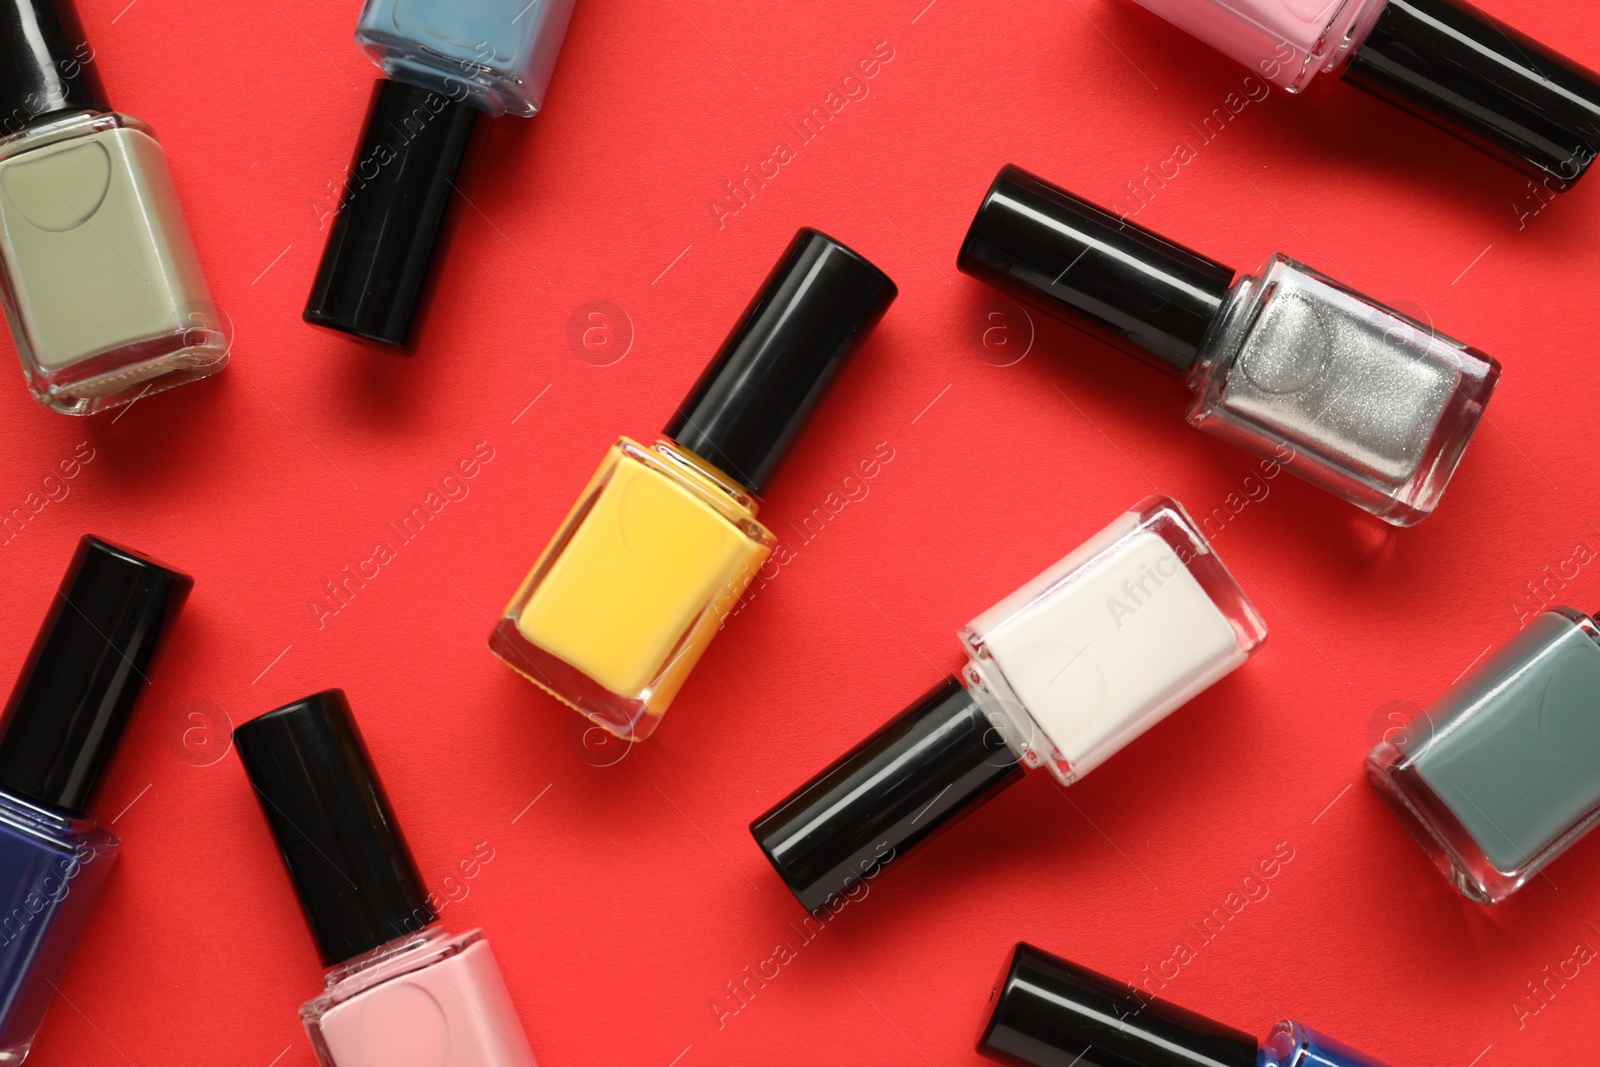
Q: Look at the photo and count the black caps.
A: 9